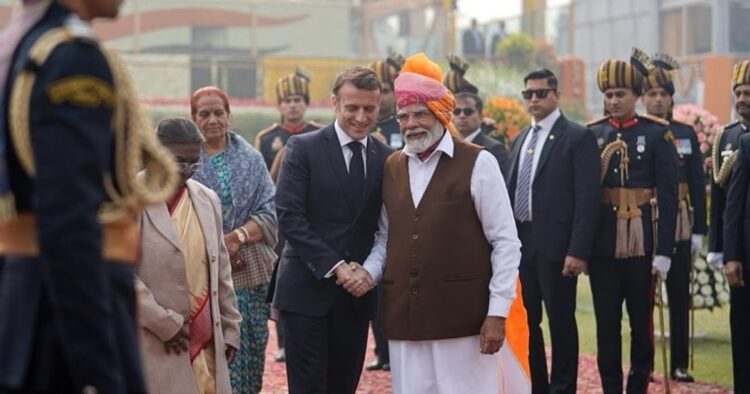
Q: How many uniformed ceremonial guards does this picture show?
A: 7